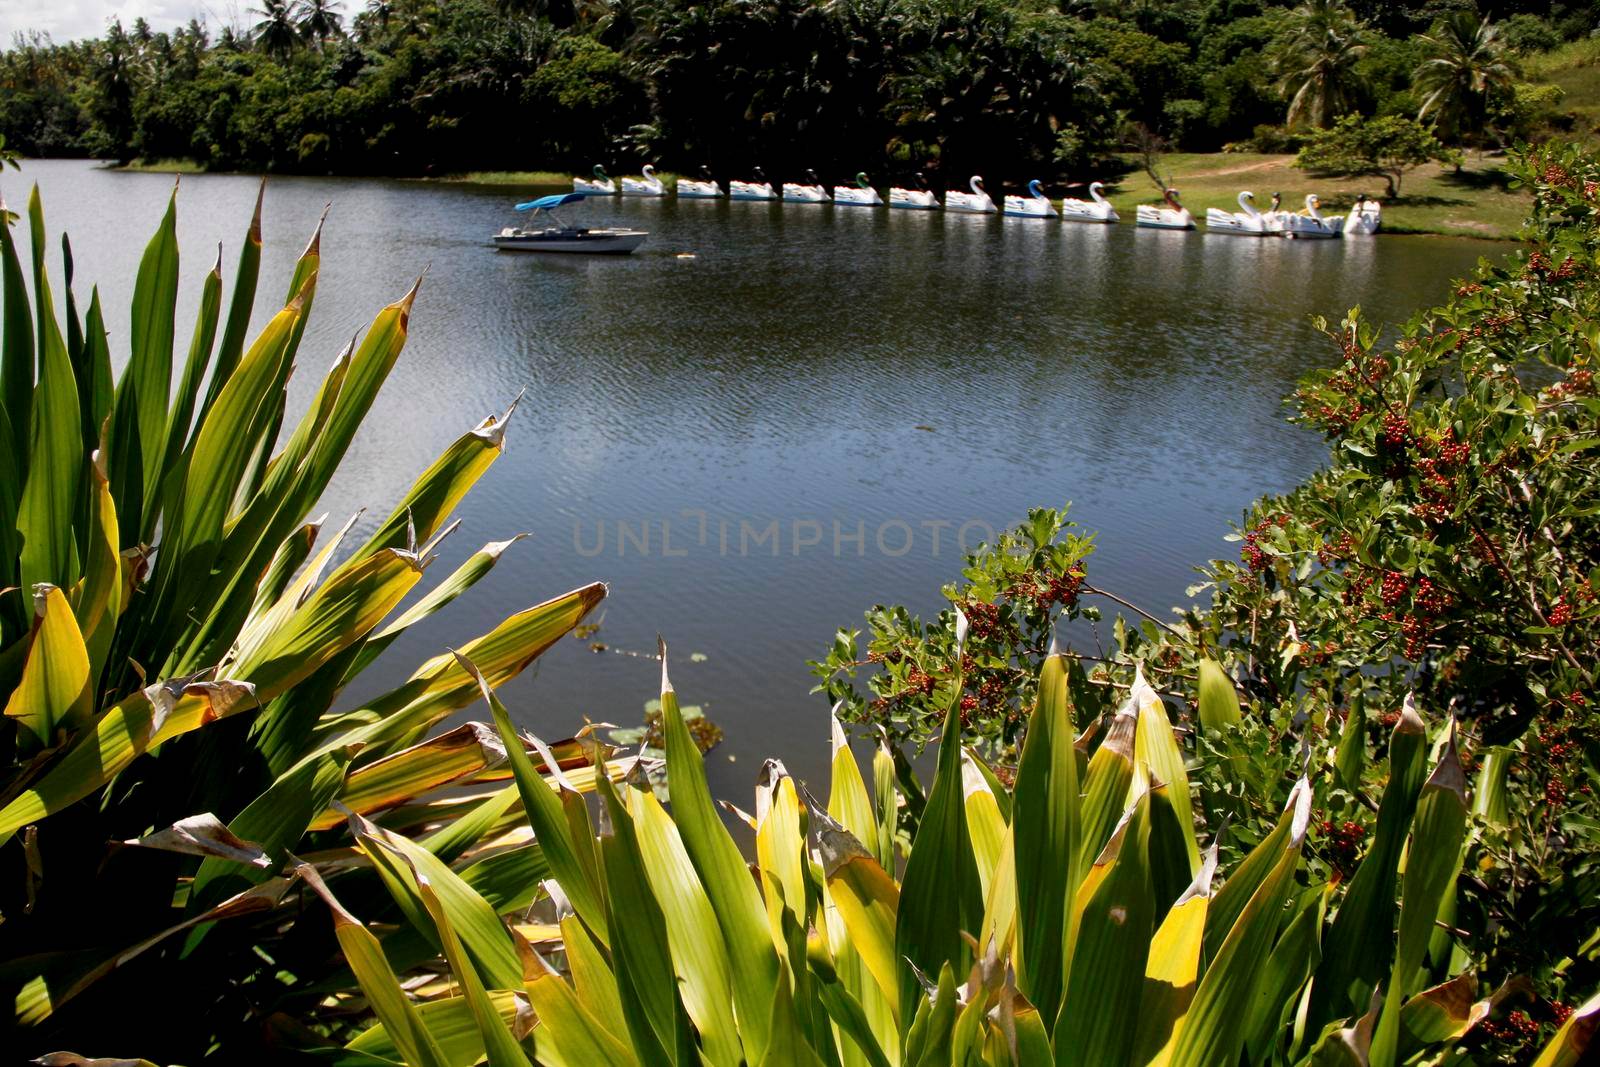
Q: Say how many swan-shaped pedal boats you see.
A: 15